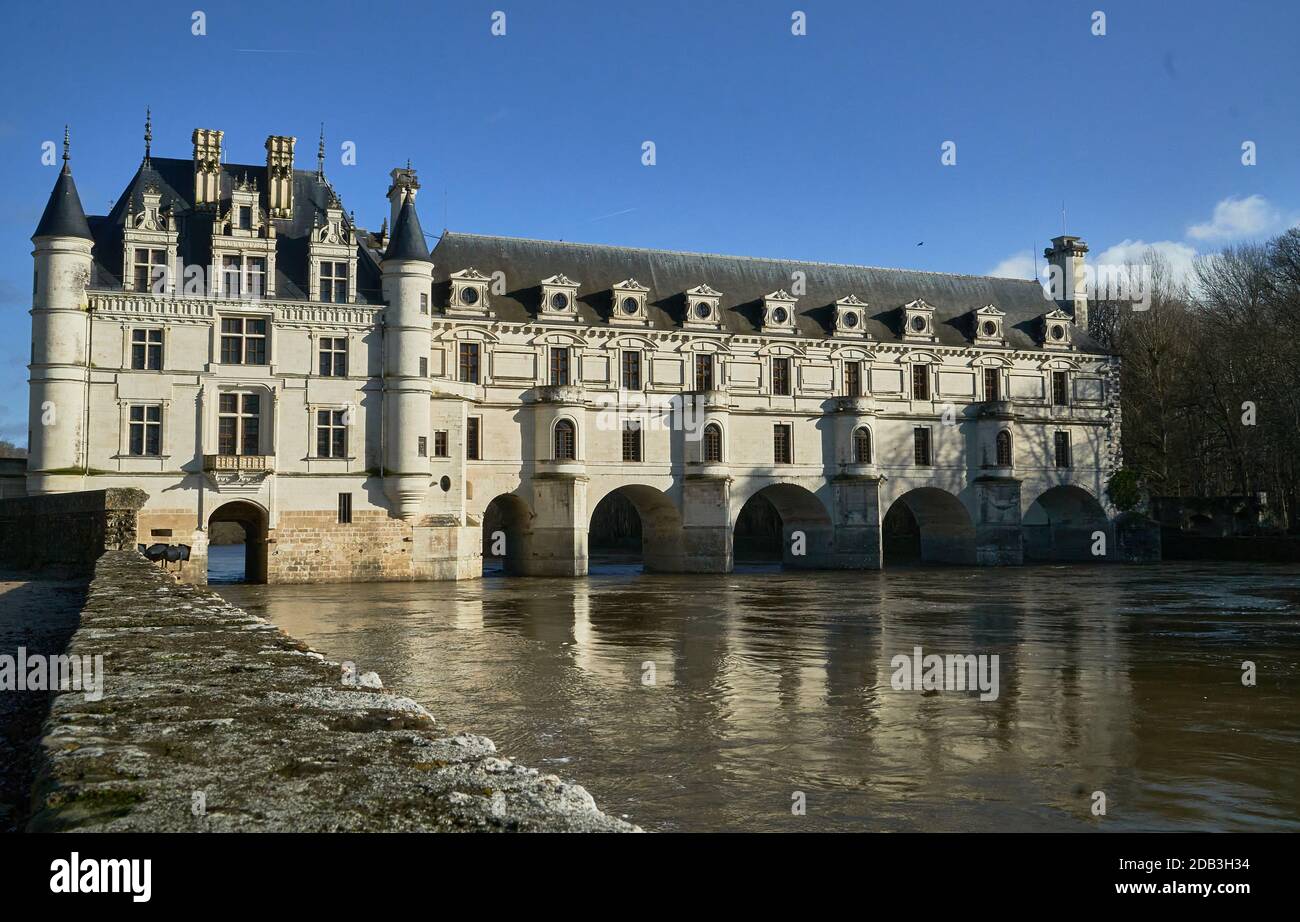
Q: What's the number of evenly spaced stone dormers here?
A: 9